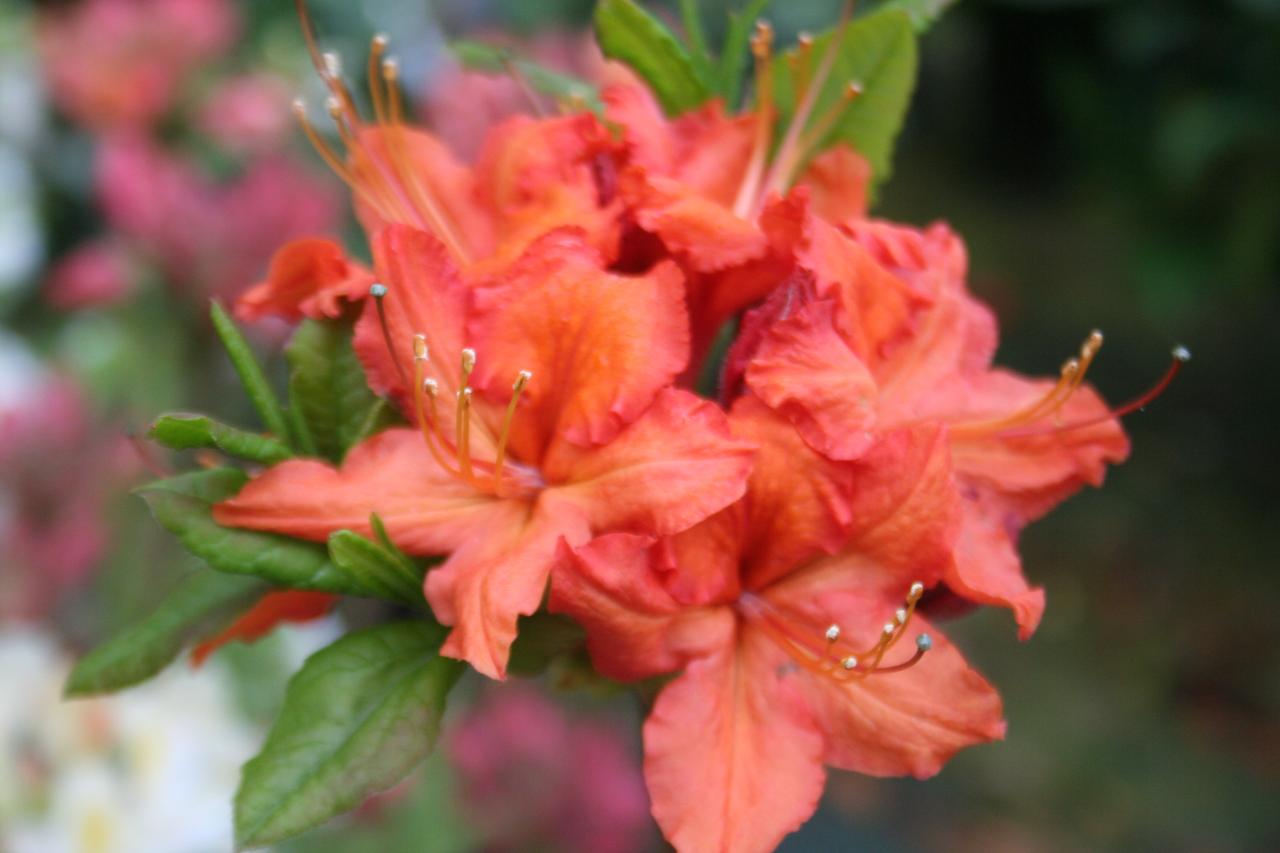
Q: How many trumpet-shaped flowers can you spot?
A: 5